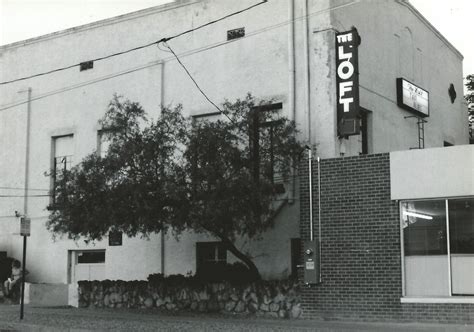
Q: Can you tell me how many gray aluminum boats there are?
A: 0